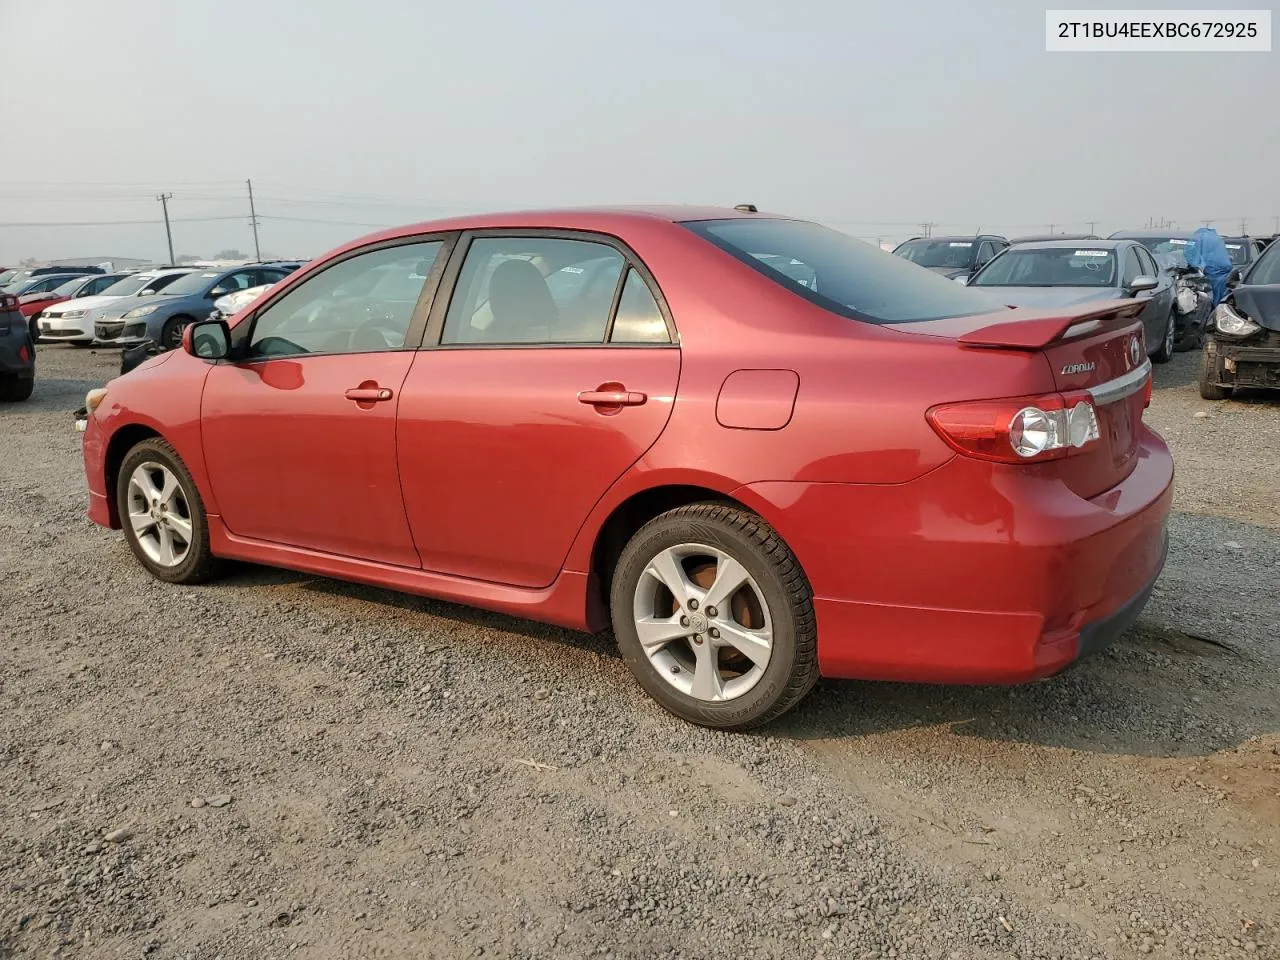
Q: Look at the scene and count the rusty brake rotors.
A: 1